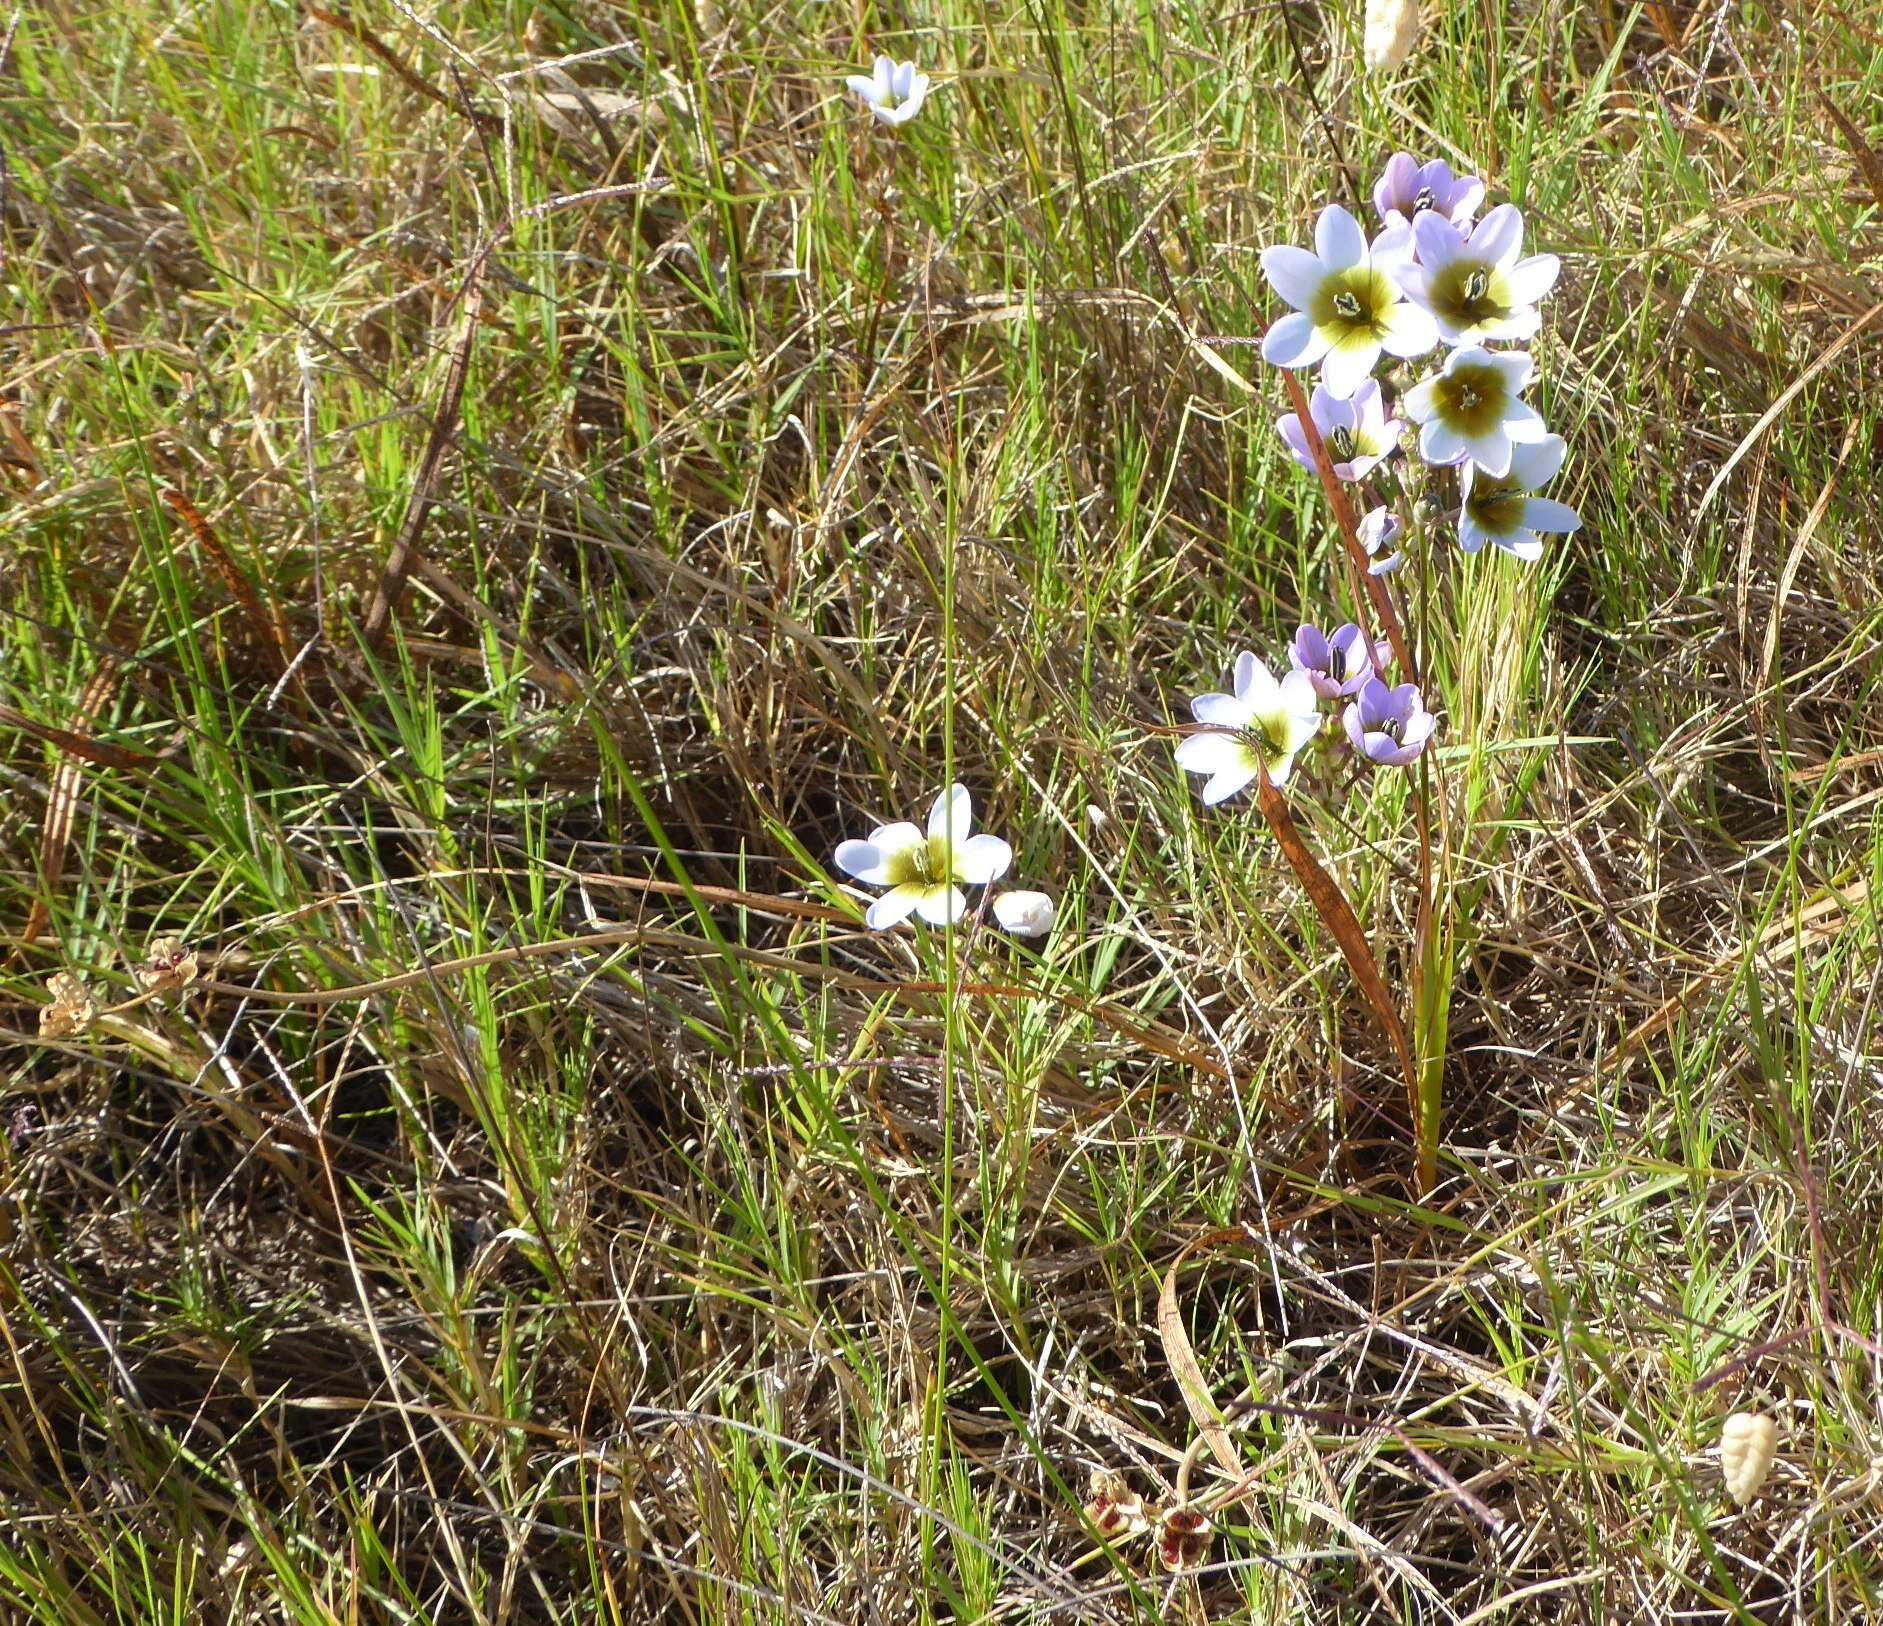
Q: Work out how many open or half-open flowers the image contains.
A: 12